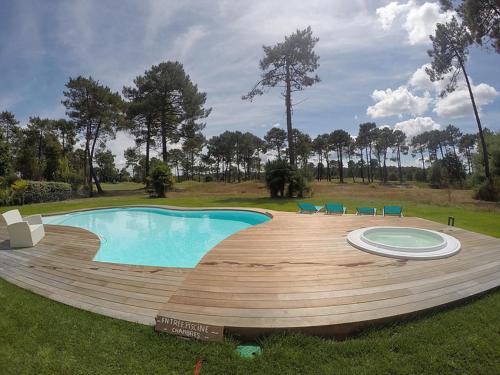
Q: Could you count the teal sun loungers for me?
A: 4